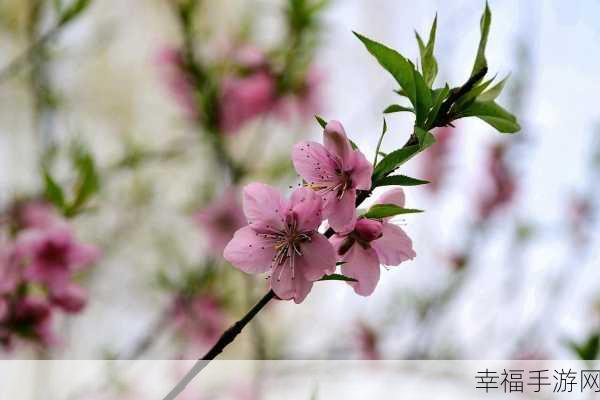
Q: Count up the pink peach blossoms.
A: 3